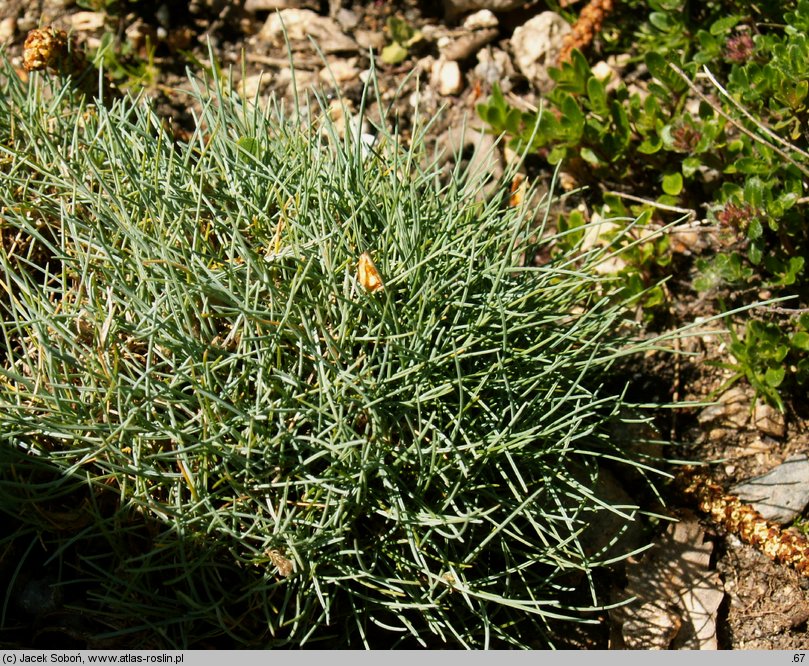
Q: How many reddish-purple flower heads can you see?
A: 3